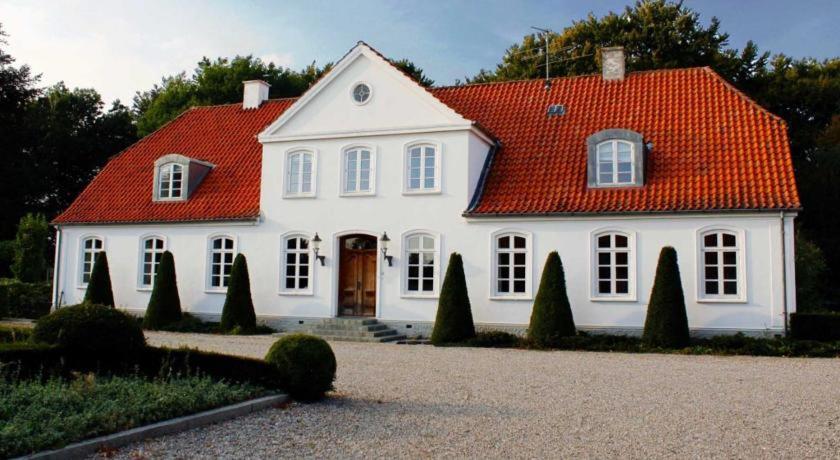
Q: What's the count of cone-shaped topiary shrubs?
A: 6